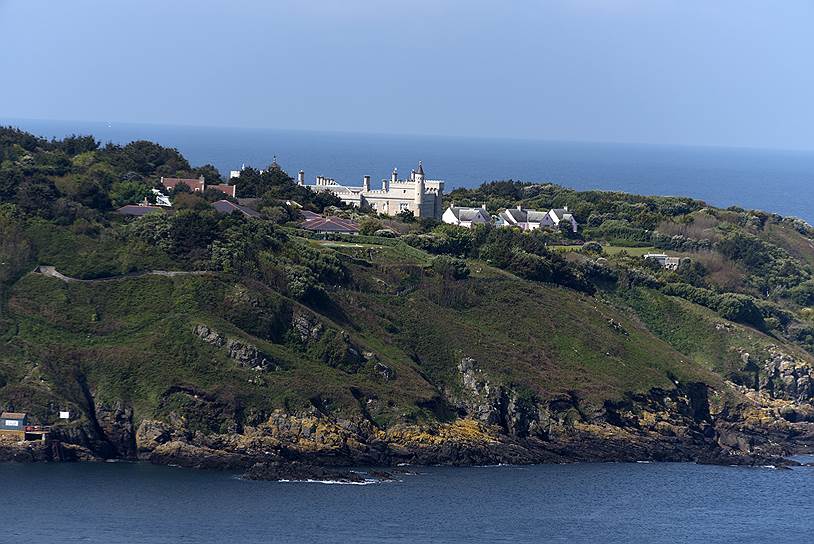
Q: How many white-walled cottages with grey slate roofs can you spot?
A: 3